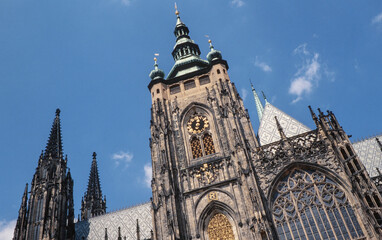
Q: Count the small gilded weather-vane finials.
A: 3